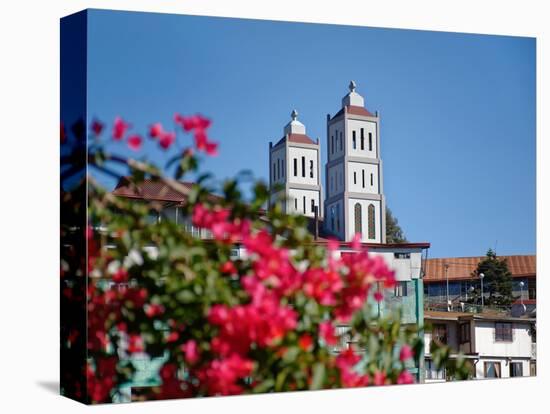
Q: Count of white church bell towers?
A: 2